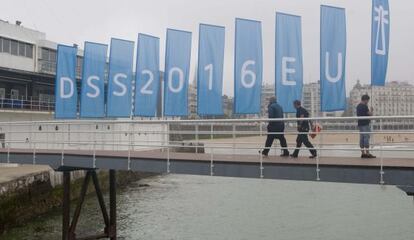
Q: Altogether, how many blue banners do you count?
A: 10